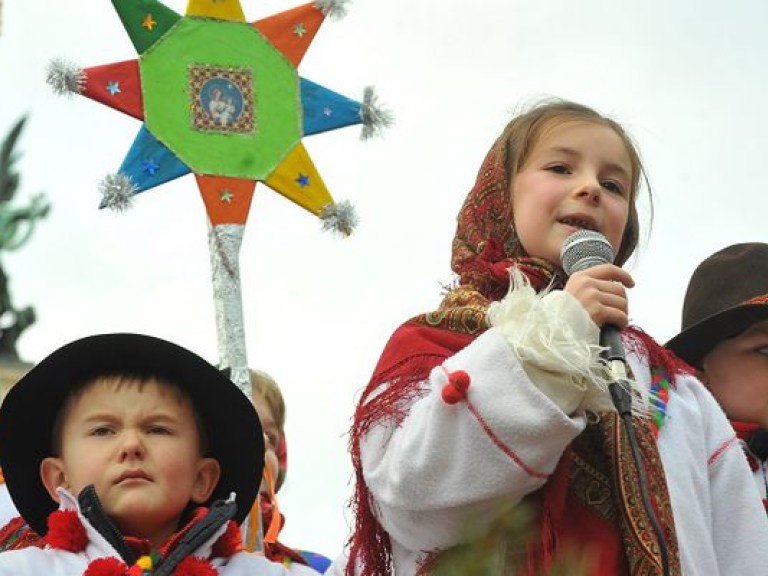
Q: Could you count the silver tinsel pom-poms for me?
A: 5